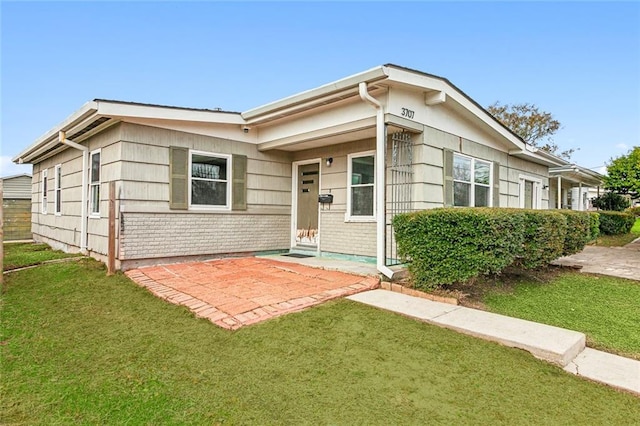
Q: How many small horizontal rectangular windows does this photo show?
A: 3